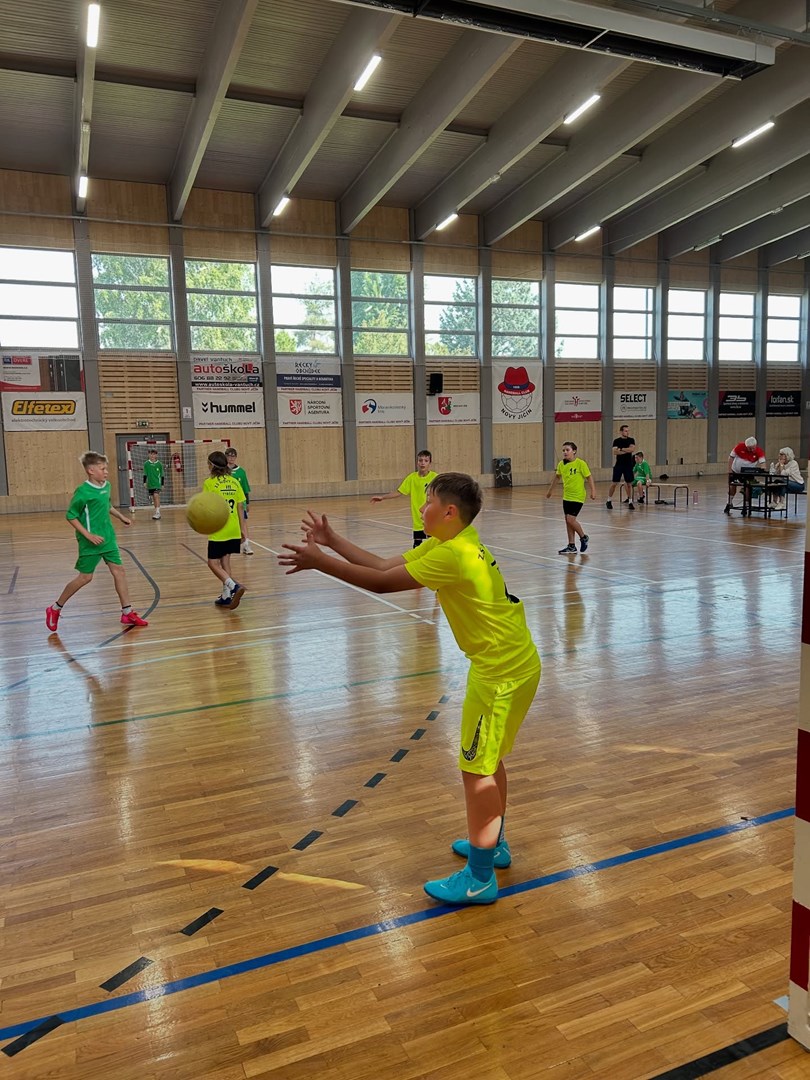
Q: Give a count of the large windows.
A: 12